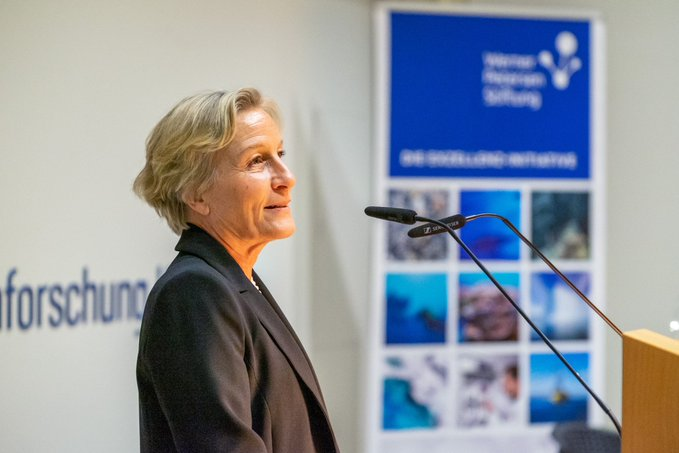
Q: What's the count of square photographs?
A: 9